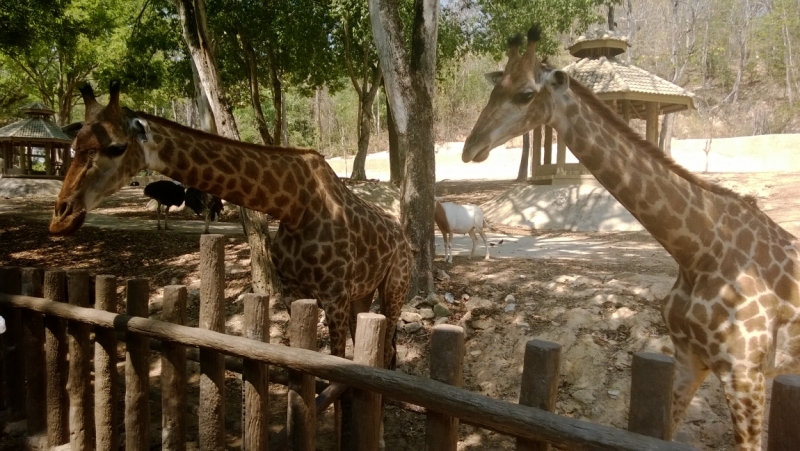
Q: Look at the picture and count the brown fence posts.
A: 15